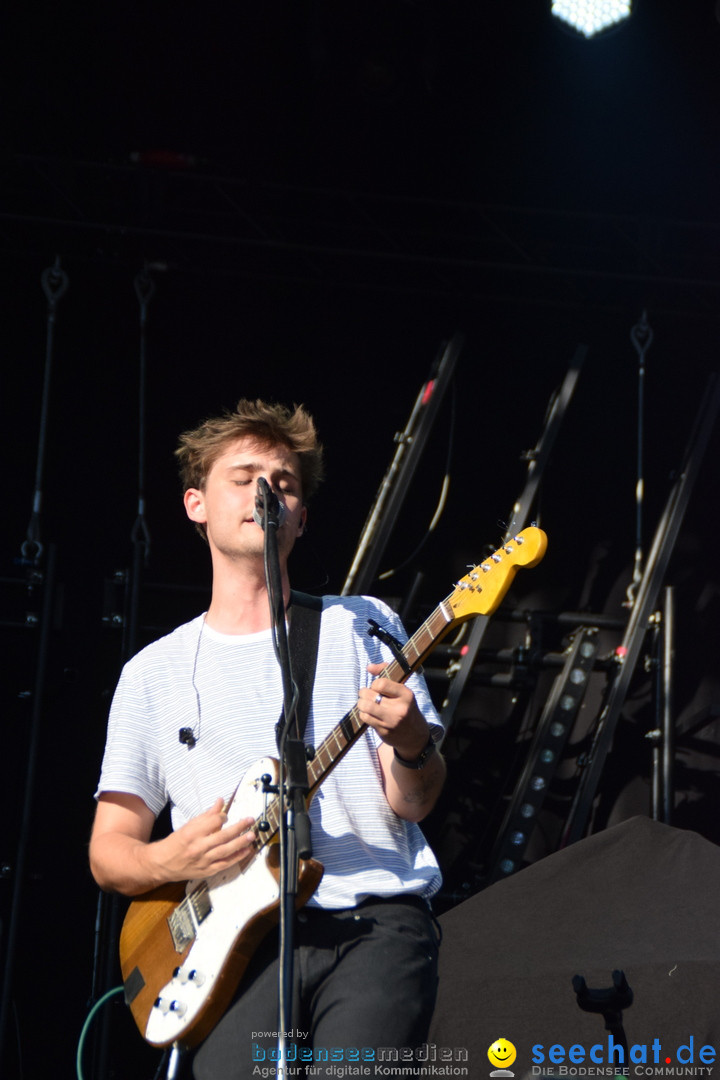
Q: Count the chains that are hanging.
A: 3